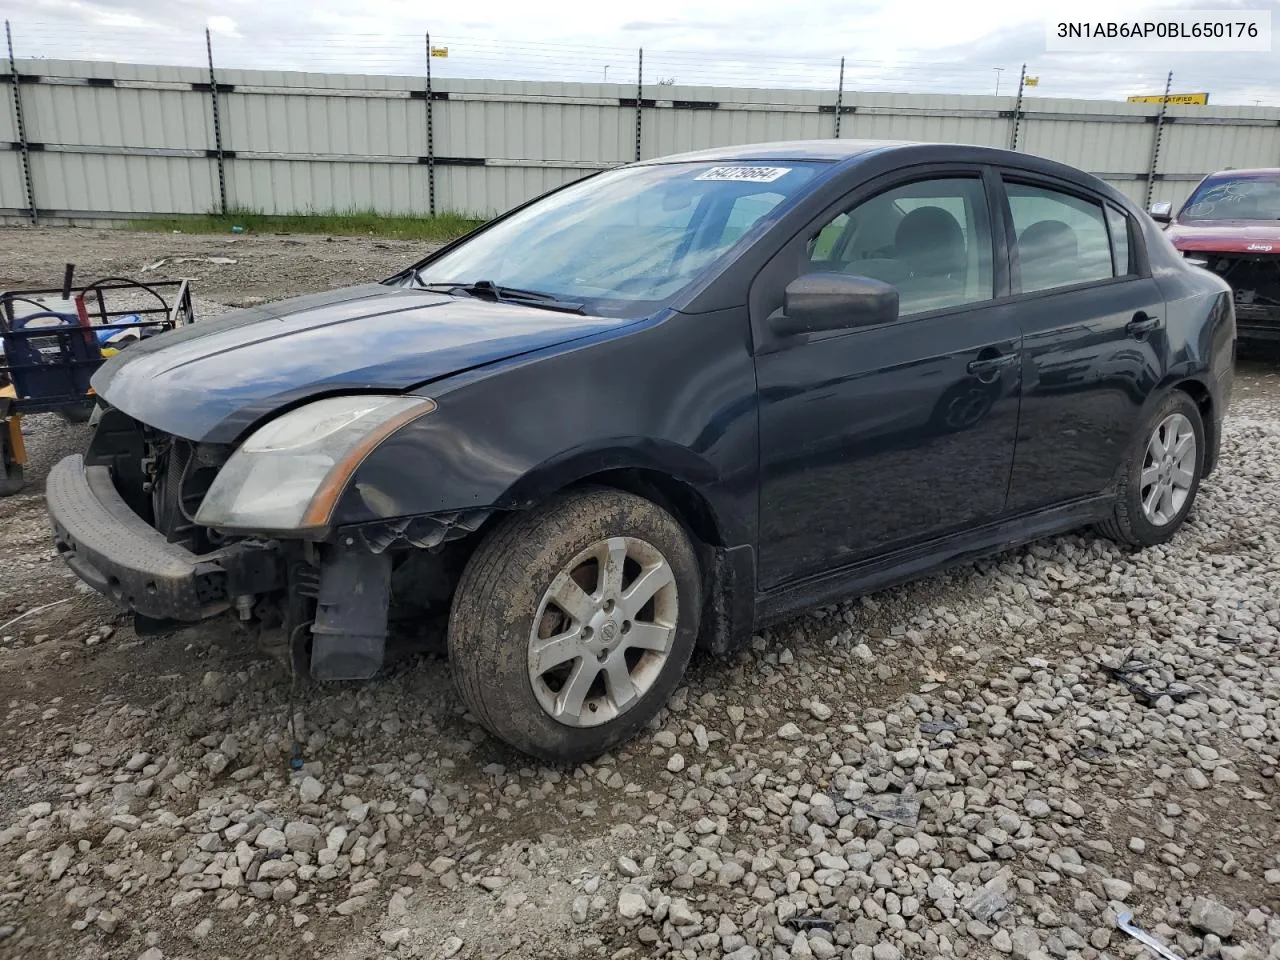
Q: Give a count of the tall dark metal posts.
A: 7